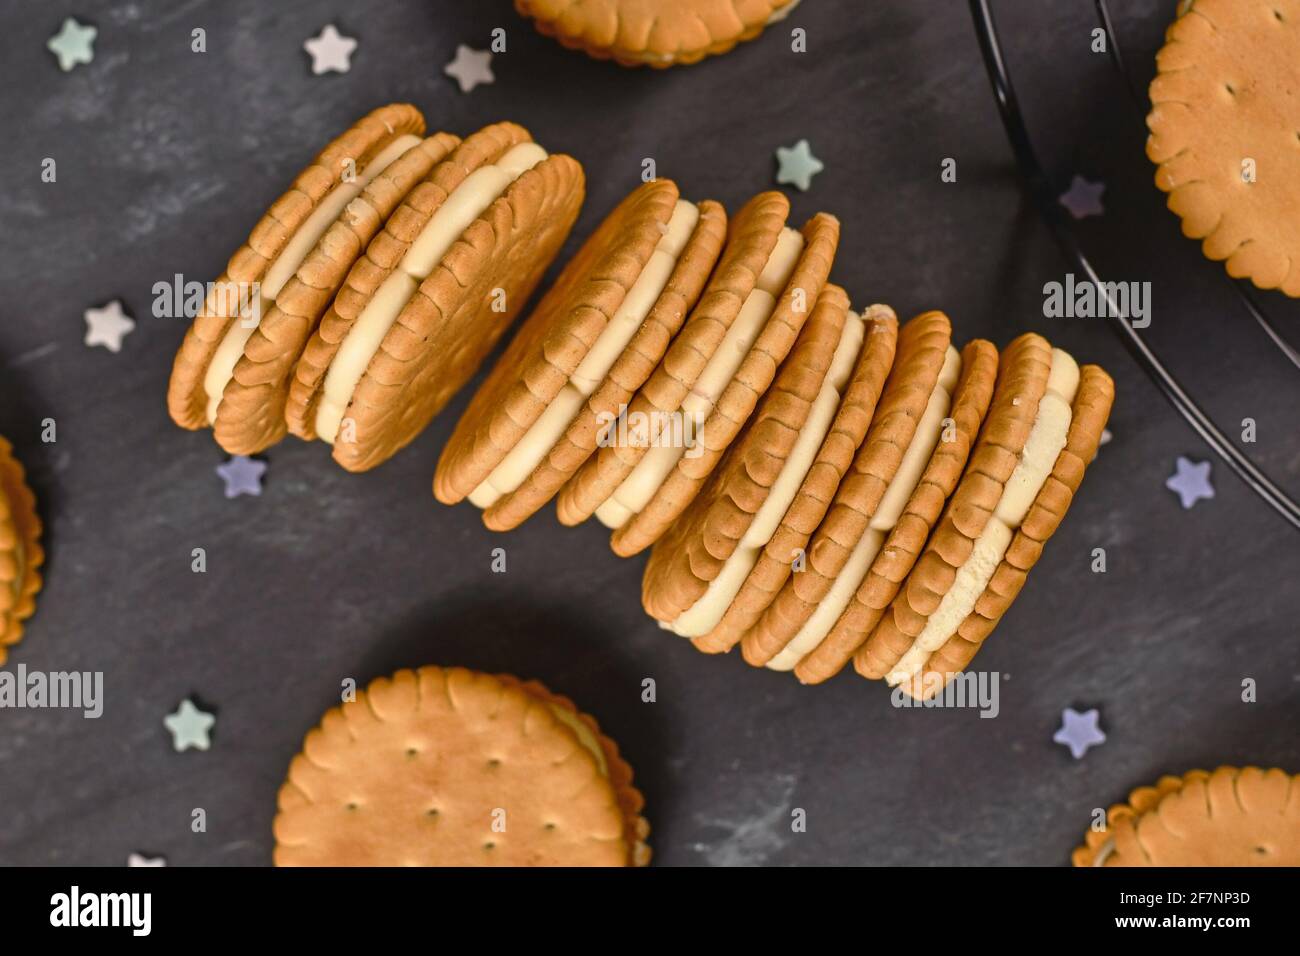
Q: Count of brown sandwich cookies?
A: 12